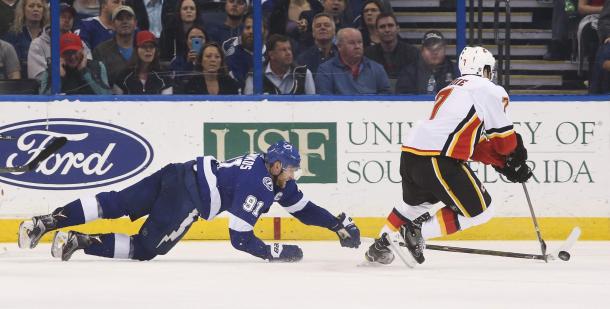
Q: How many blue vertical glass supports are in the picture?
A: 3